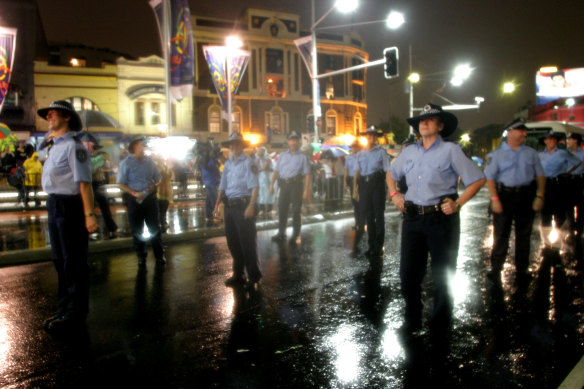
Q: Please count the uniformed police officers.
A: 10